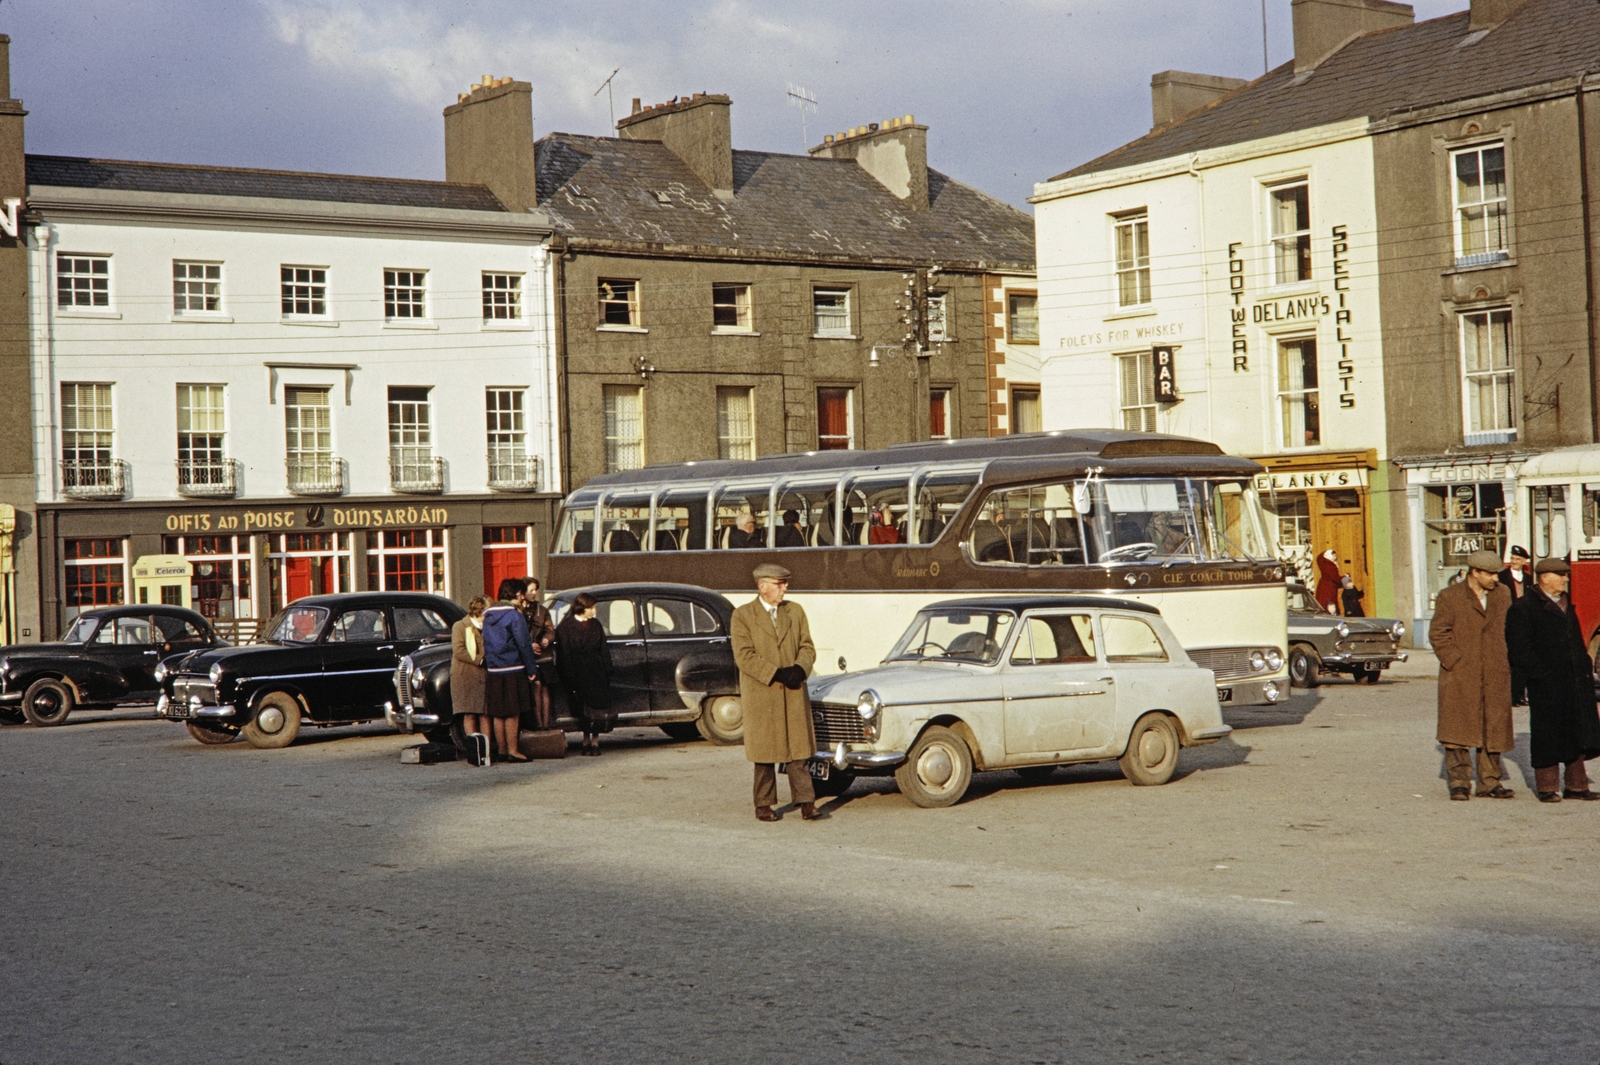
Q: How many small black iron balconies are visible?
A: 5